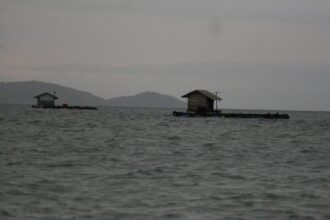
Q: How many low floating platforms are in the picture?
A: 2